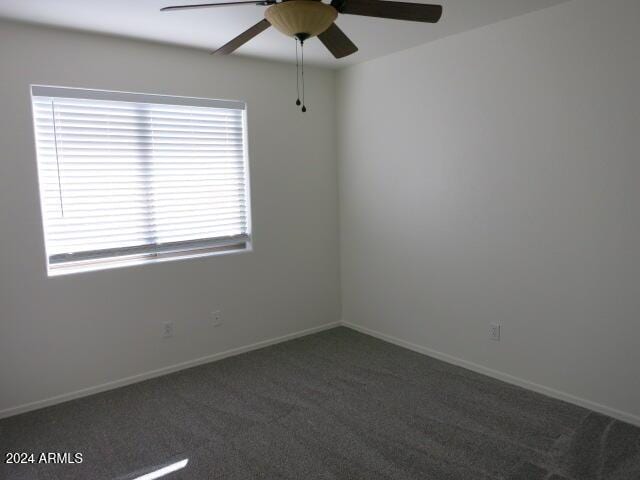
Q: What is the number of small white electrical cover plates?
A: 3